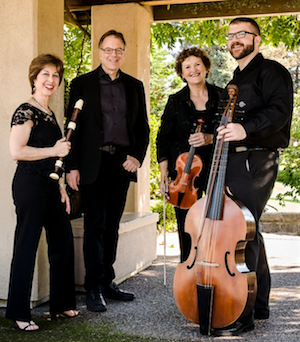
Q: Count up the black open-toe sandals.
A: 2